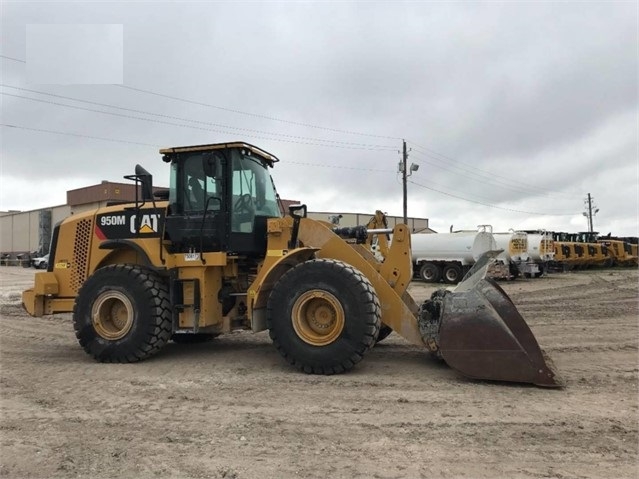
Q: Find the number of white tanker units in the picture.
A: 3